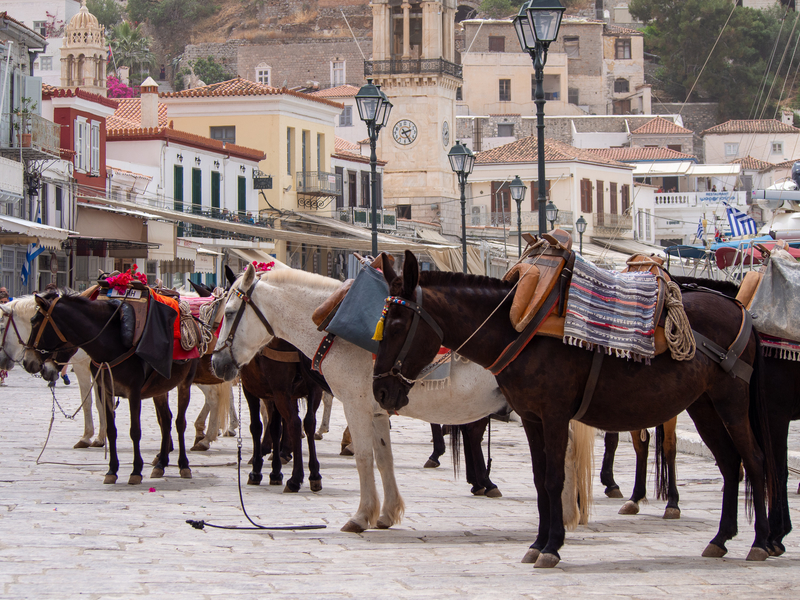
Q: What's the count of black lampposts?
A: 6